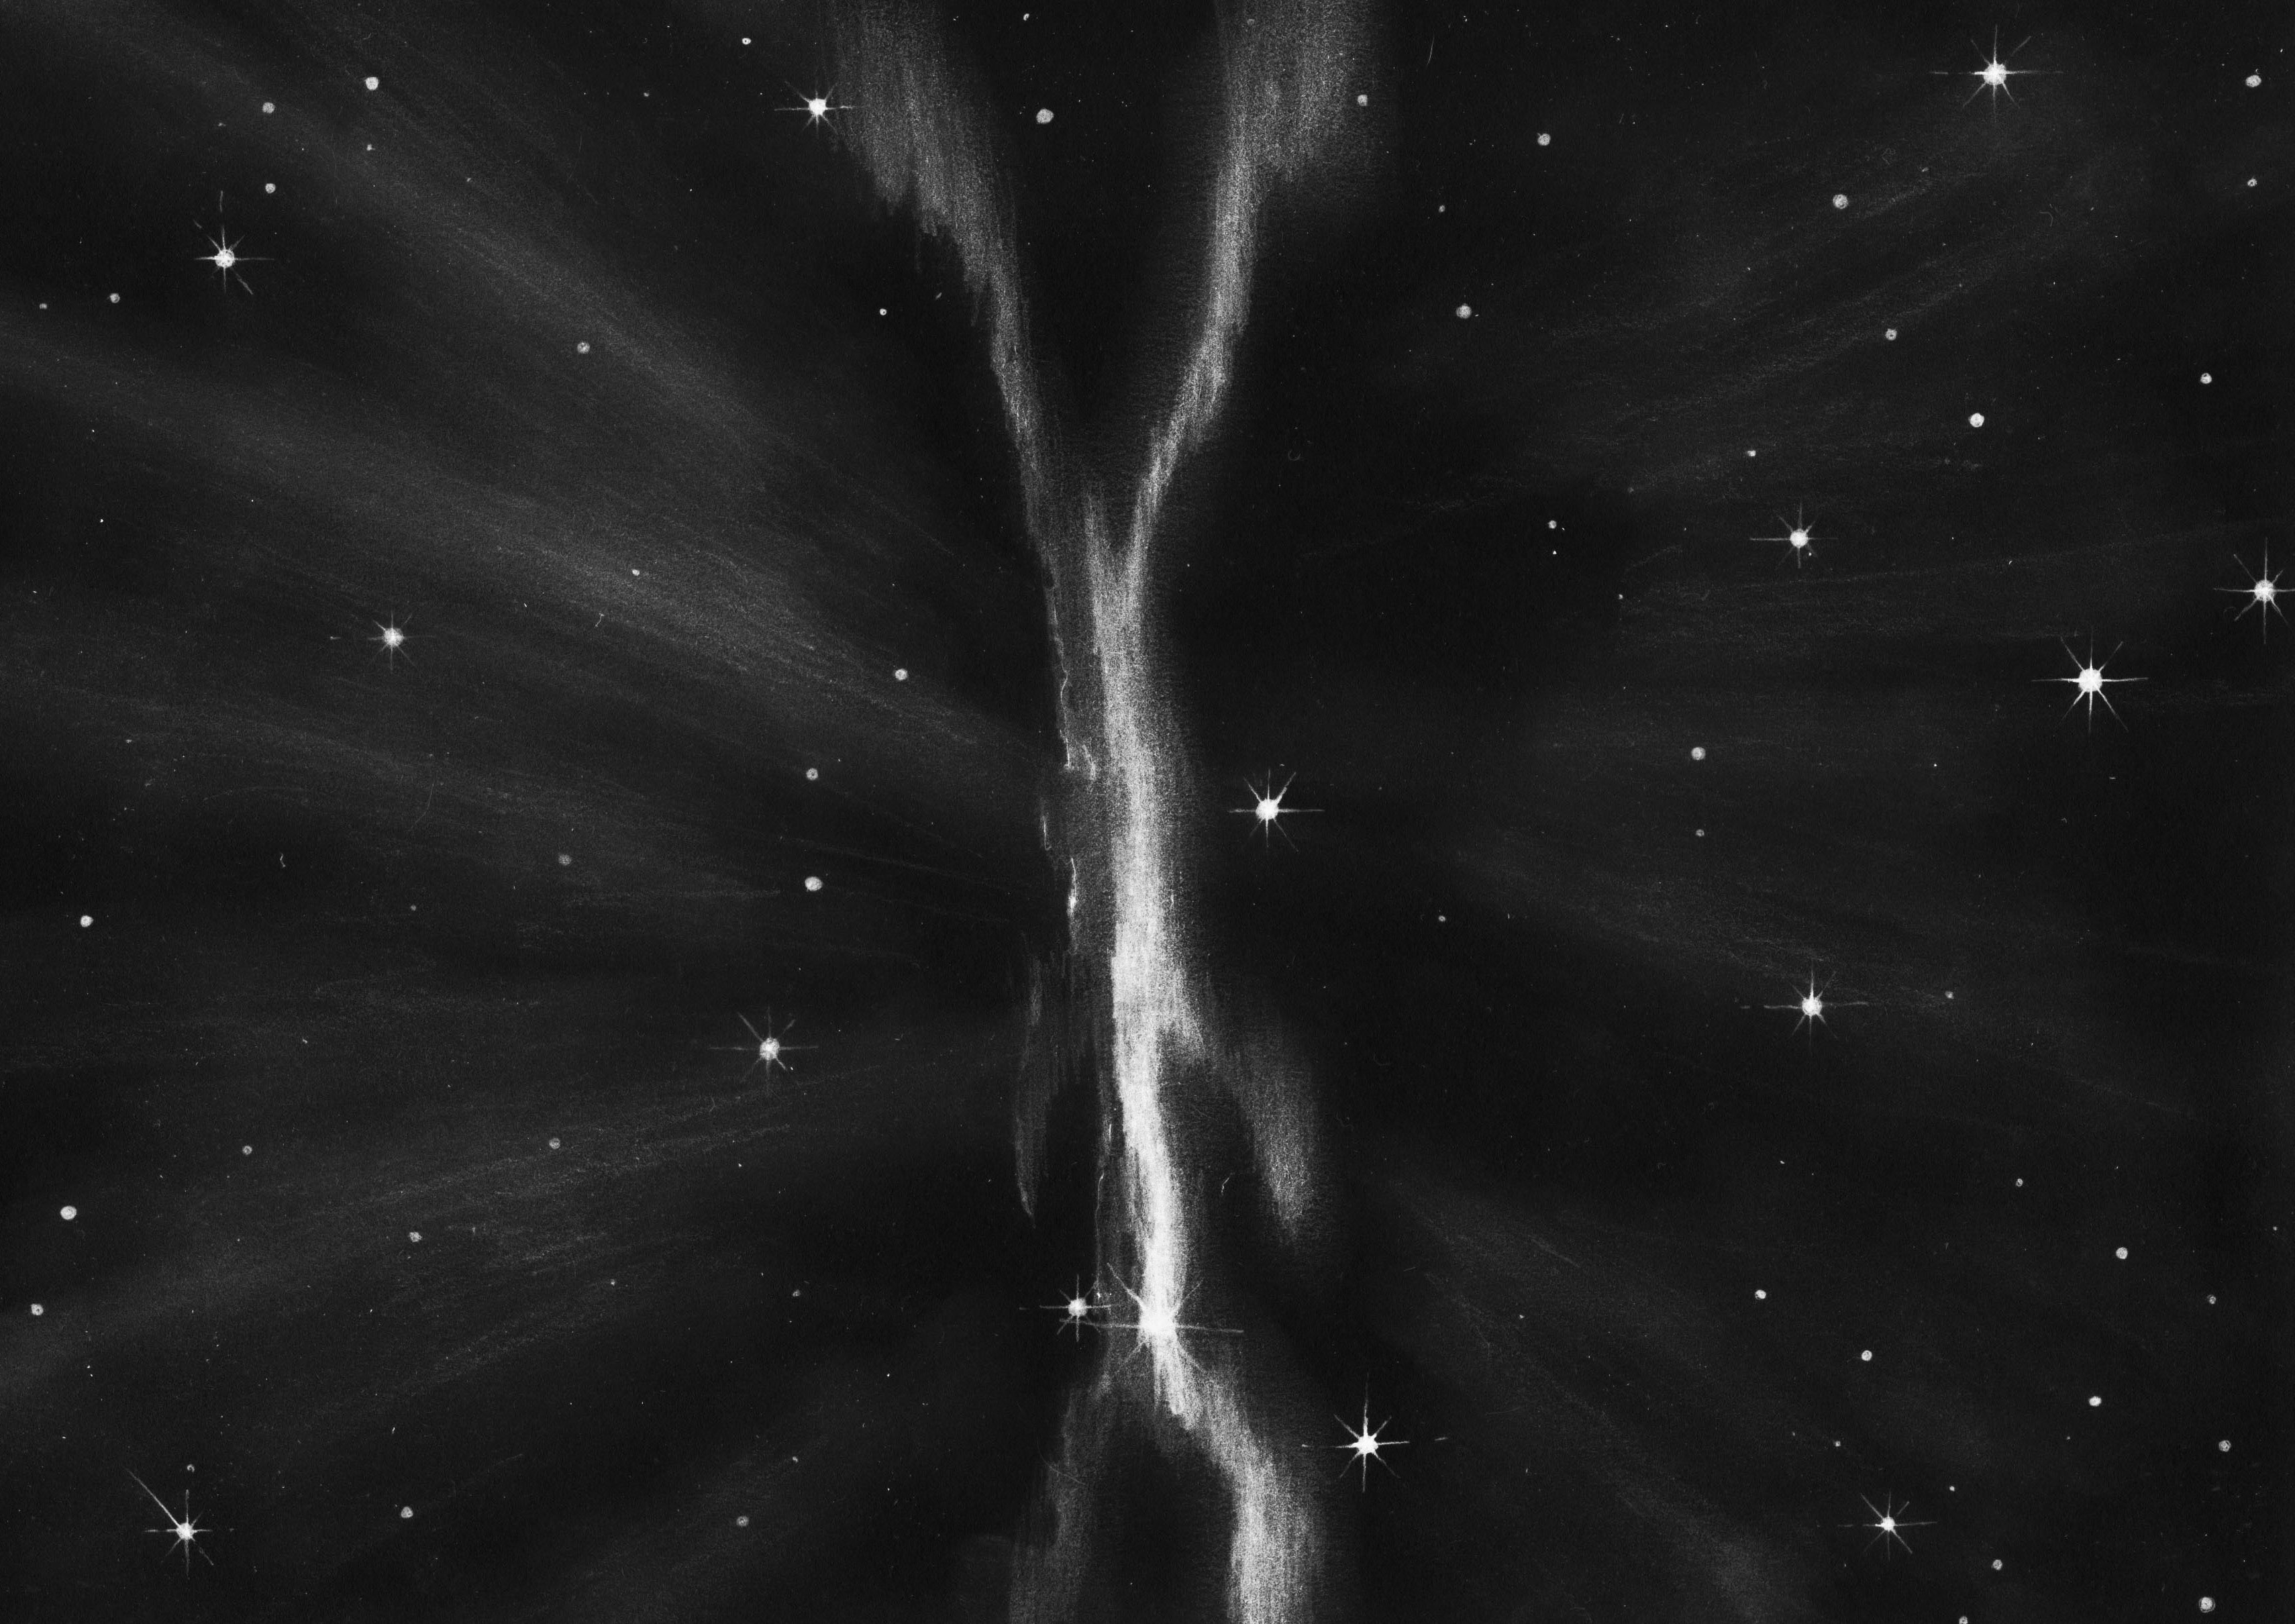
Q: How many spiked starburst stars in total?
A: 15